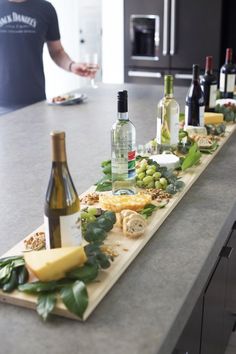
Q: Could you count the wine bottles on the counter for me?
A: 6